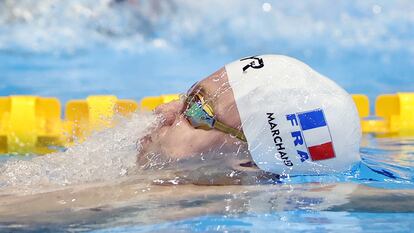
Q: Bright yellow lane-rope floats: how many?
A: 5